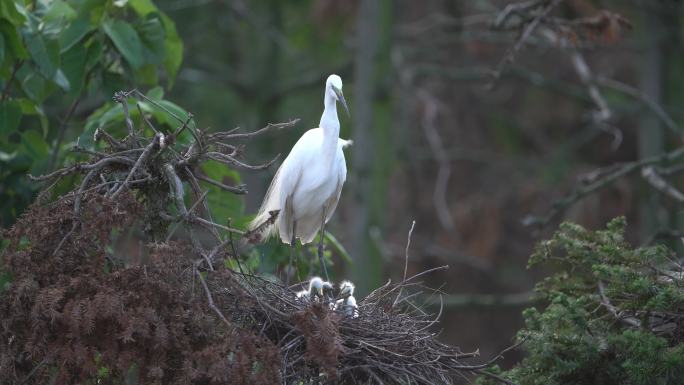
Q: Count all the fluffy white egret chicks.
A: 3